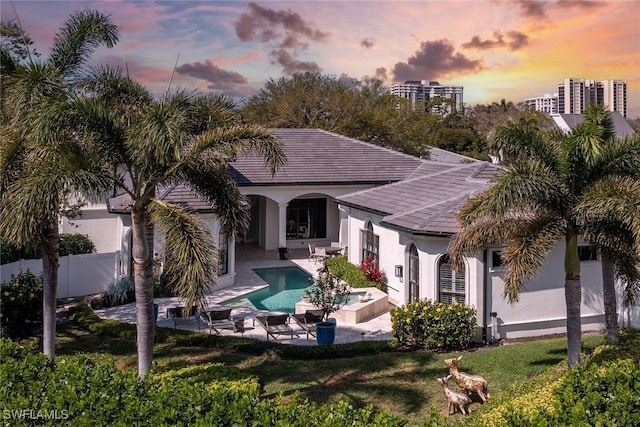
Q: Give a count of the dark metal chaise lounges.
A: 4